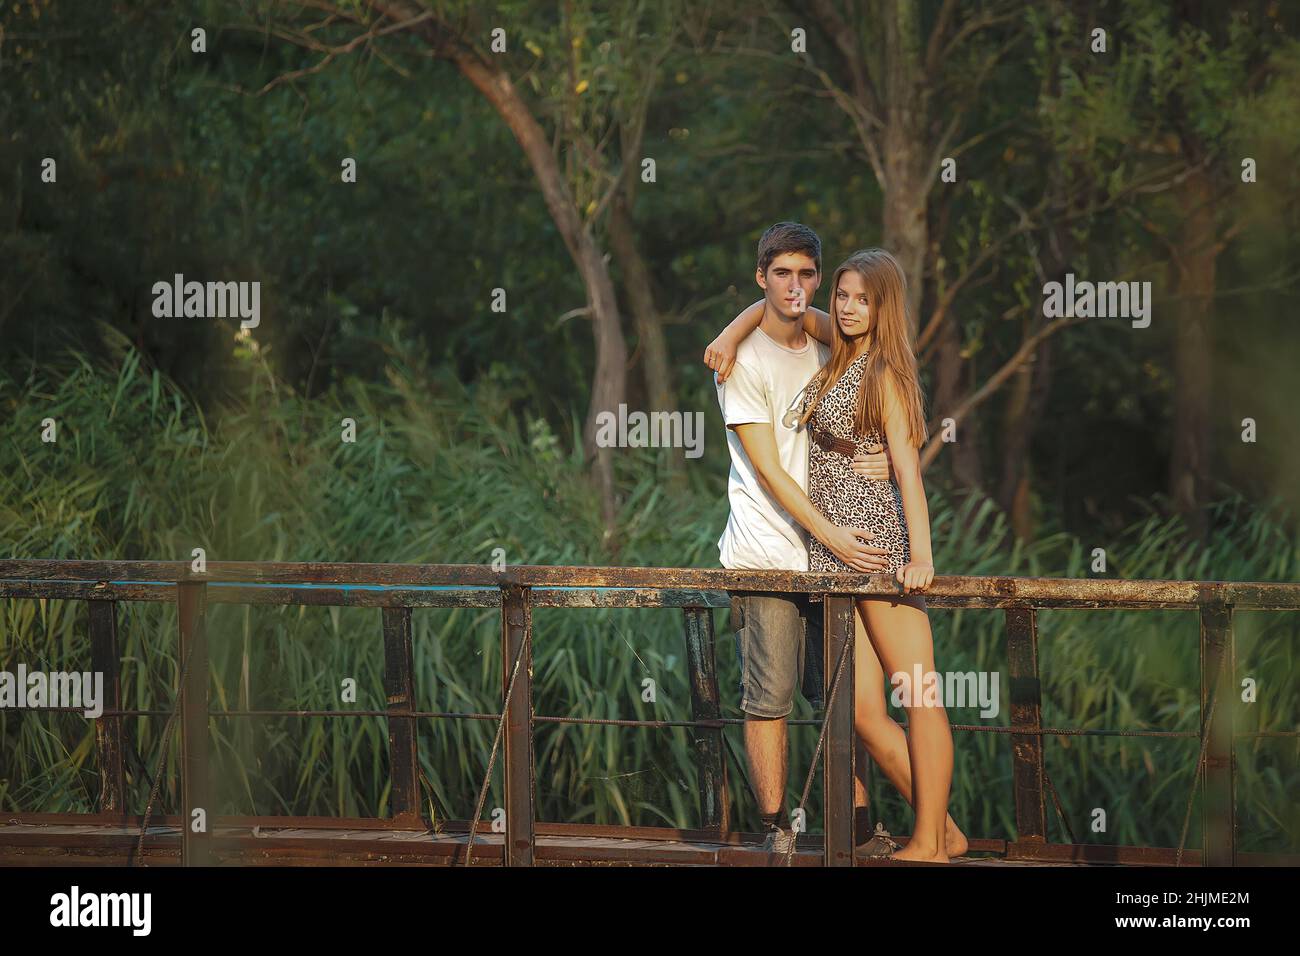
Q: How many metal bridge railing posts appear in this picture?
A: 8